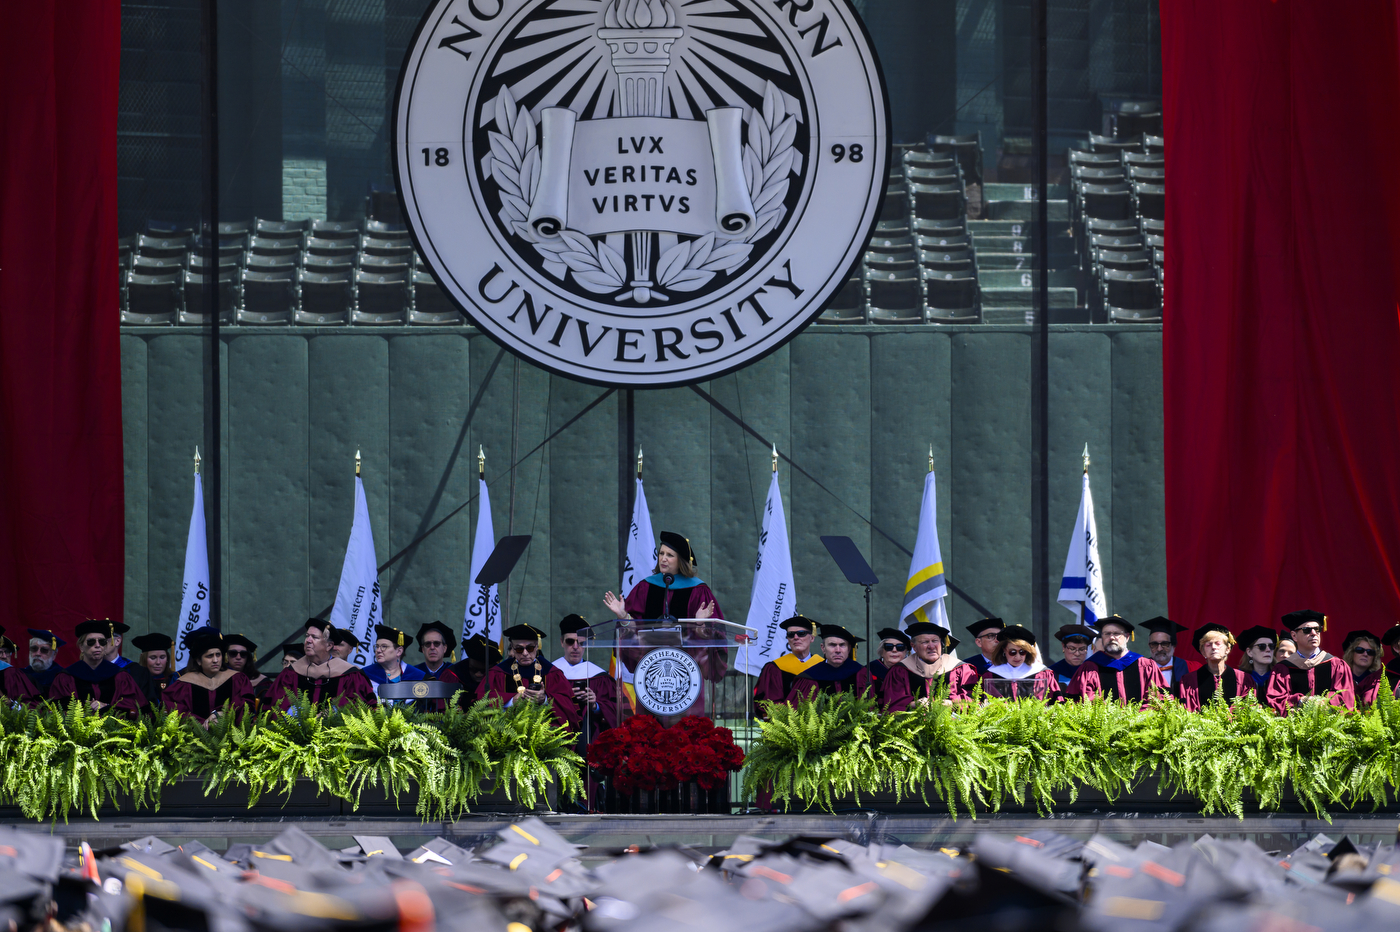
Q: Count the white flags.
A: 7